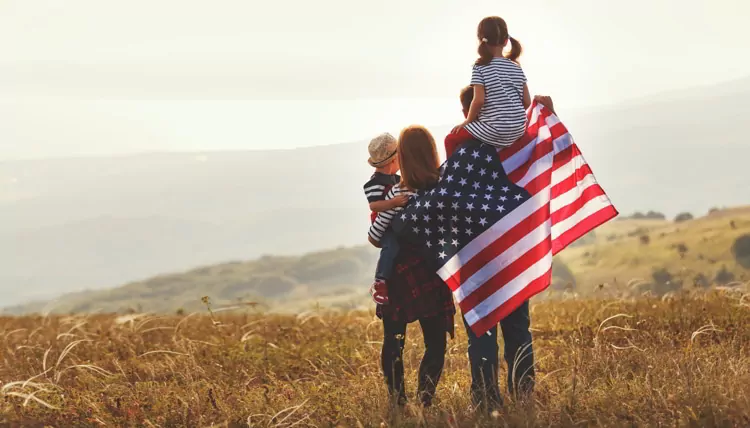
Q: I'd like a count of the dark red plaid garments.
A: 1